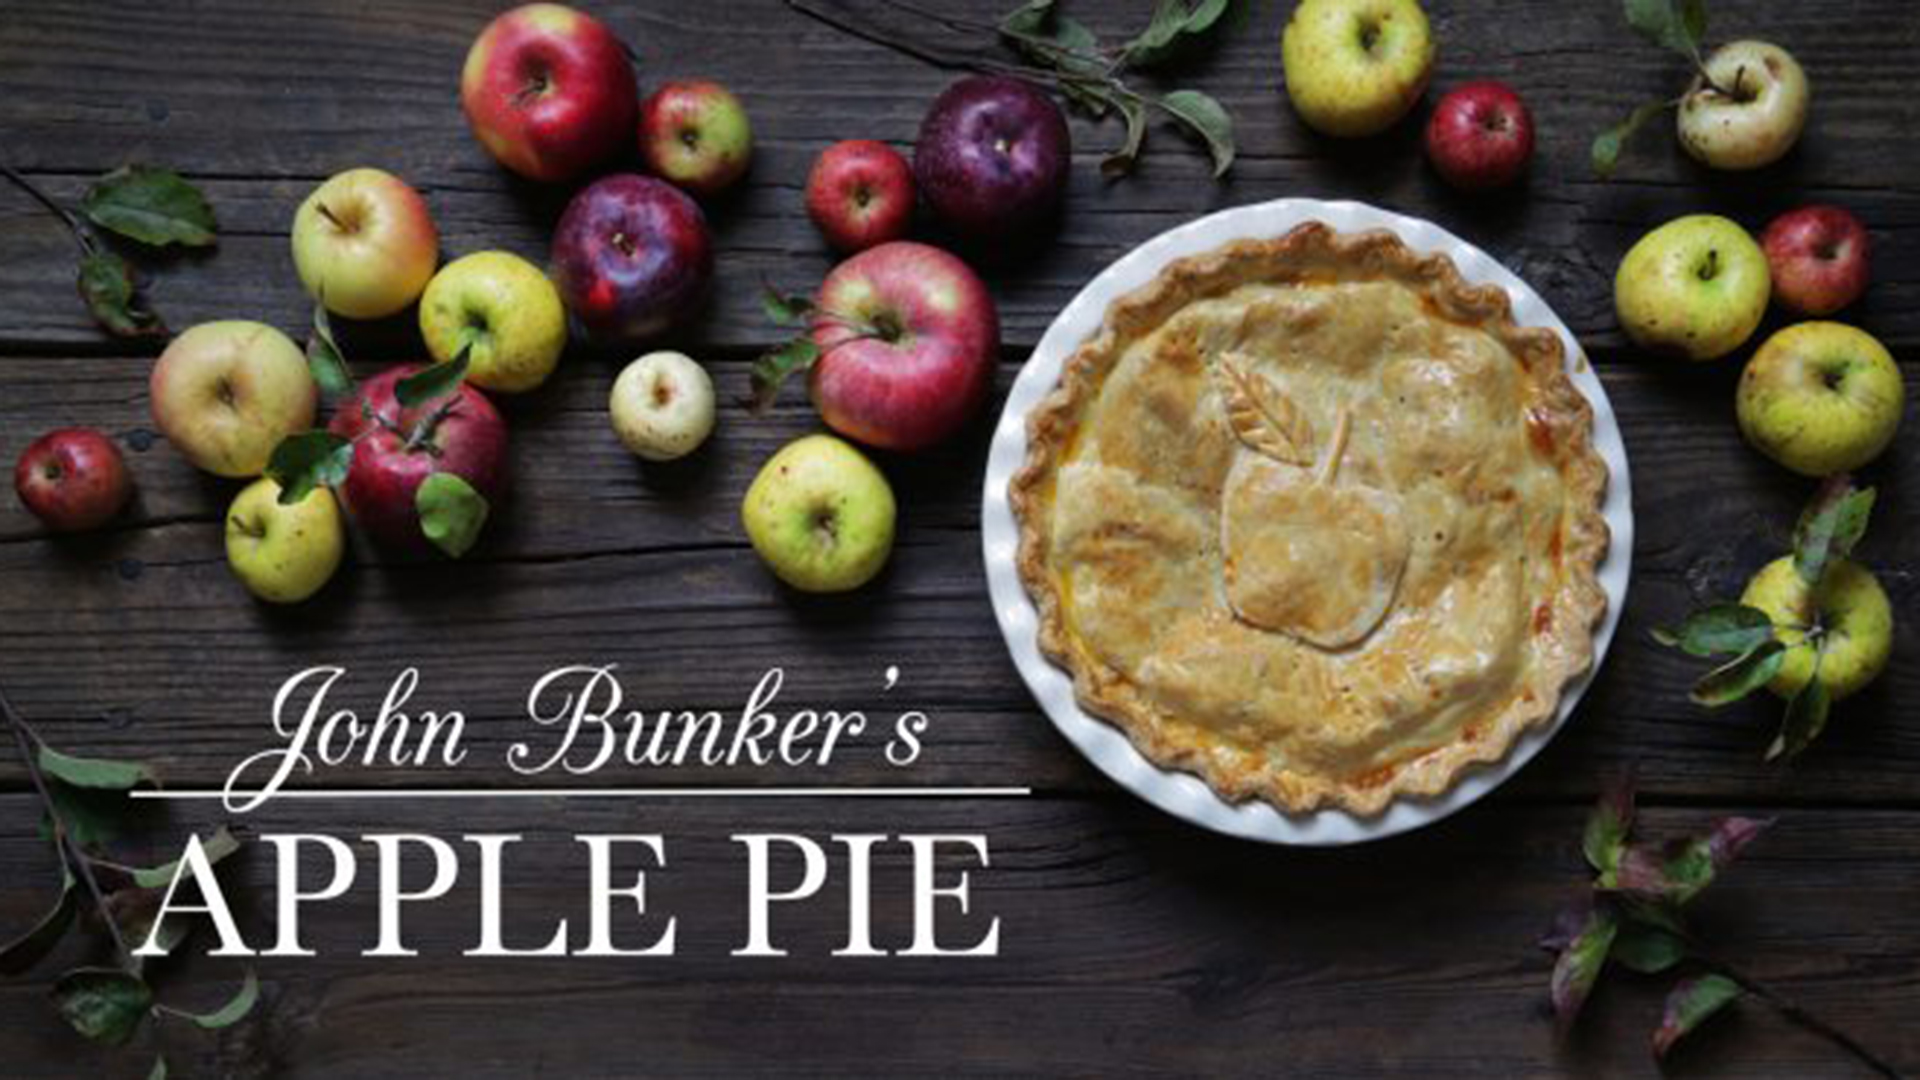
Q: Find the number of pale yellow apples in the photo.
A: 2